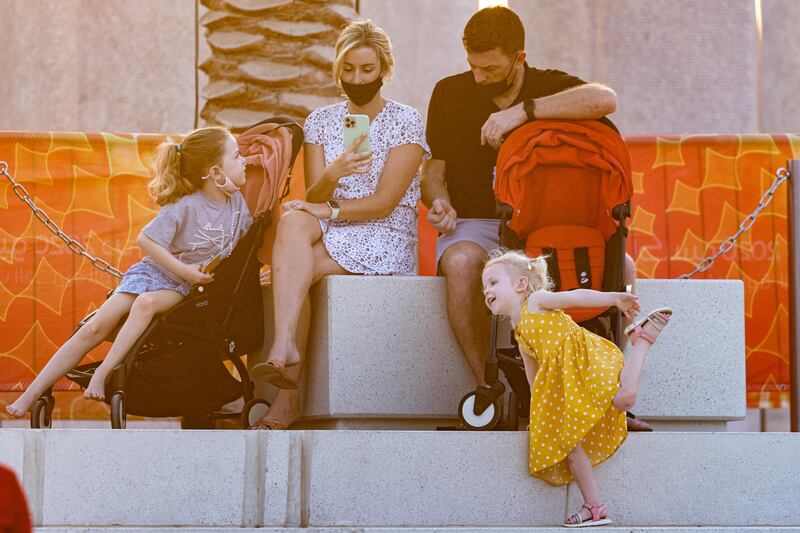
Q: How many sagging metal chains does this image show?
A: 2